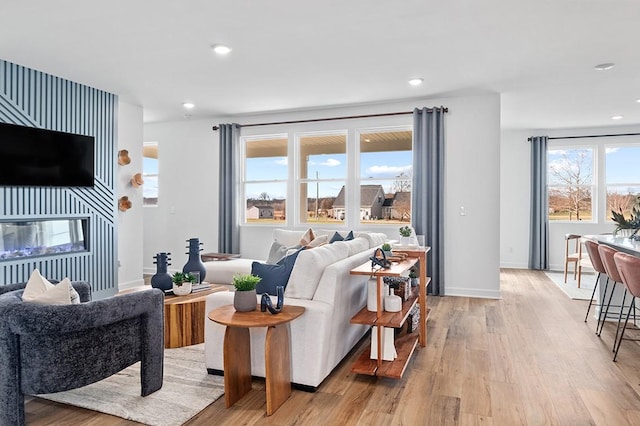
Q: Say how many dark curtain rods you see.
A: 2